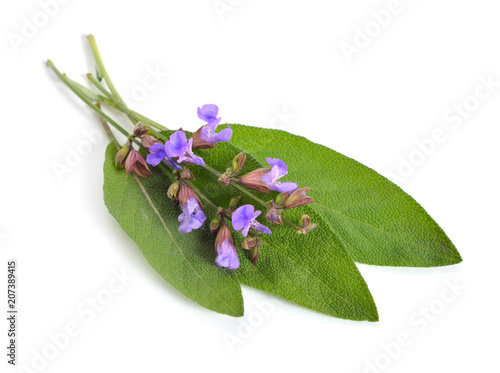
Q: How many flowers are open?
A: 7